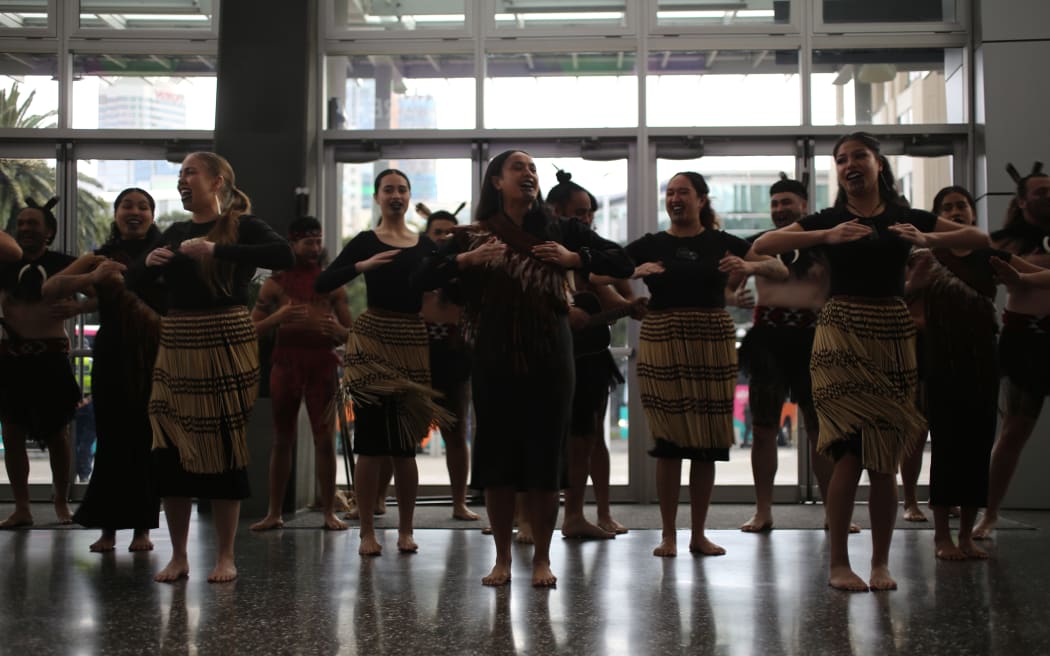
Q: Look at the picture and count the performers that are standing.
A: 13